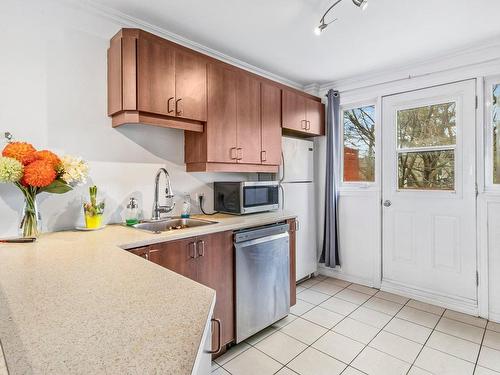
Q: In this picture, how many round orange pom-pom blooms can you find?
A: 3